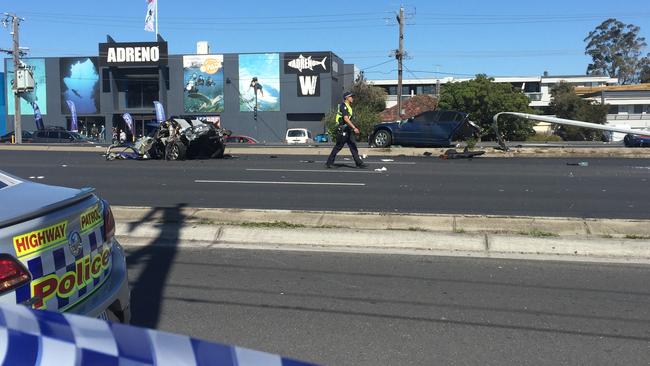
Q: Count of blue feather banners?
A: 4